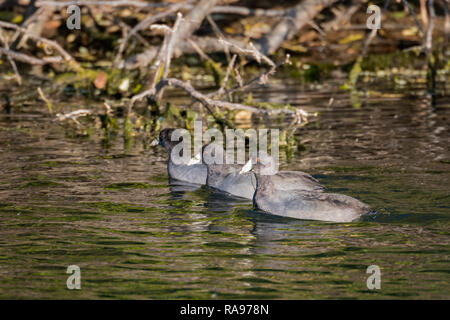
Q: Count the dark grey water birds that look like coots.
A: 3